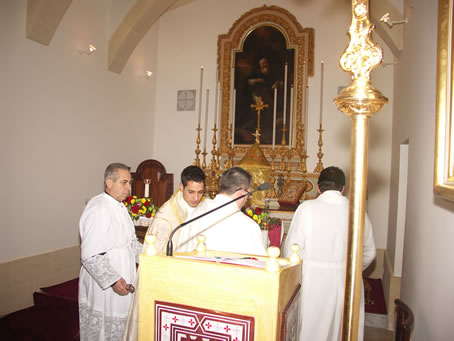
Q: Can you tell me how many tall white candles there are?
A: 12